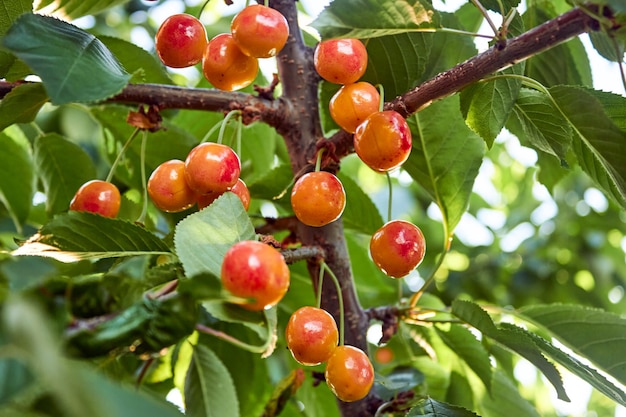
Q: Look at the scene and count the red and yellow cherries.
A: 15